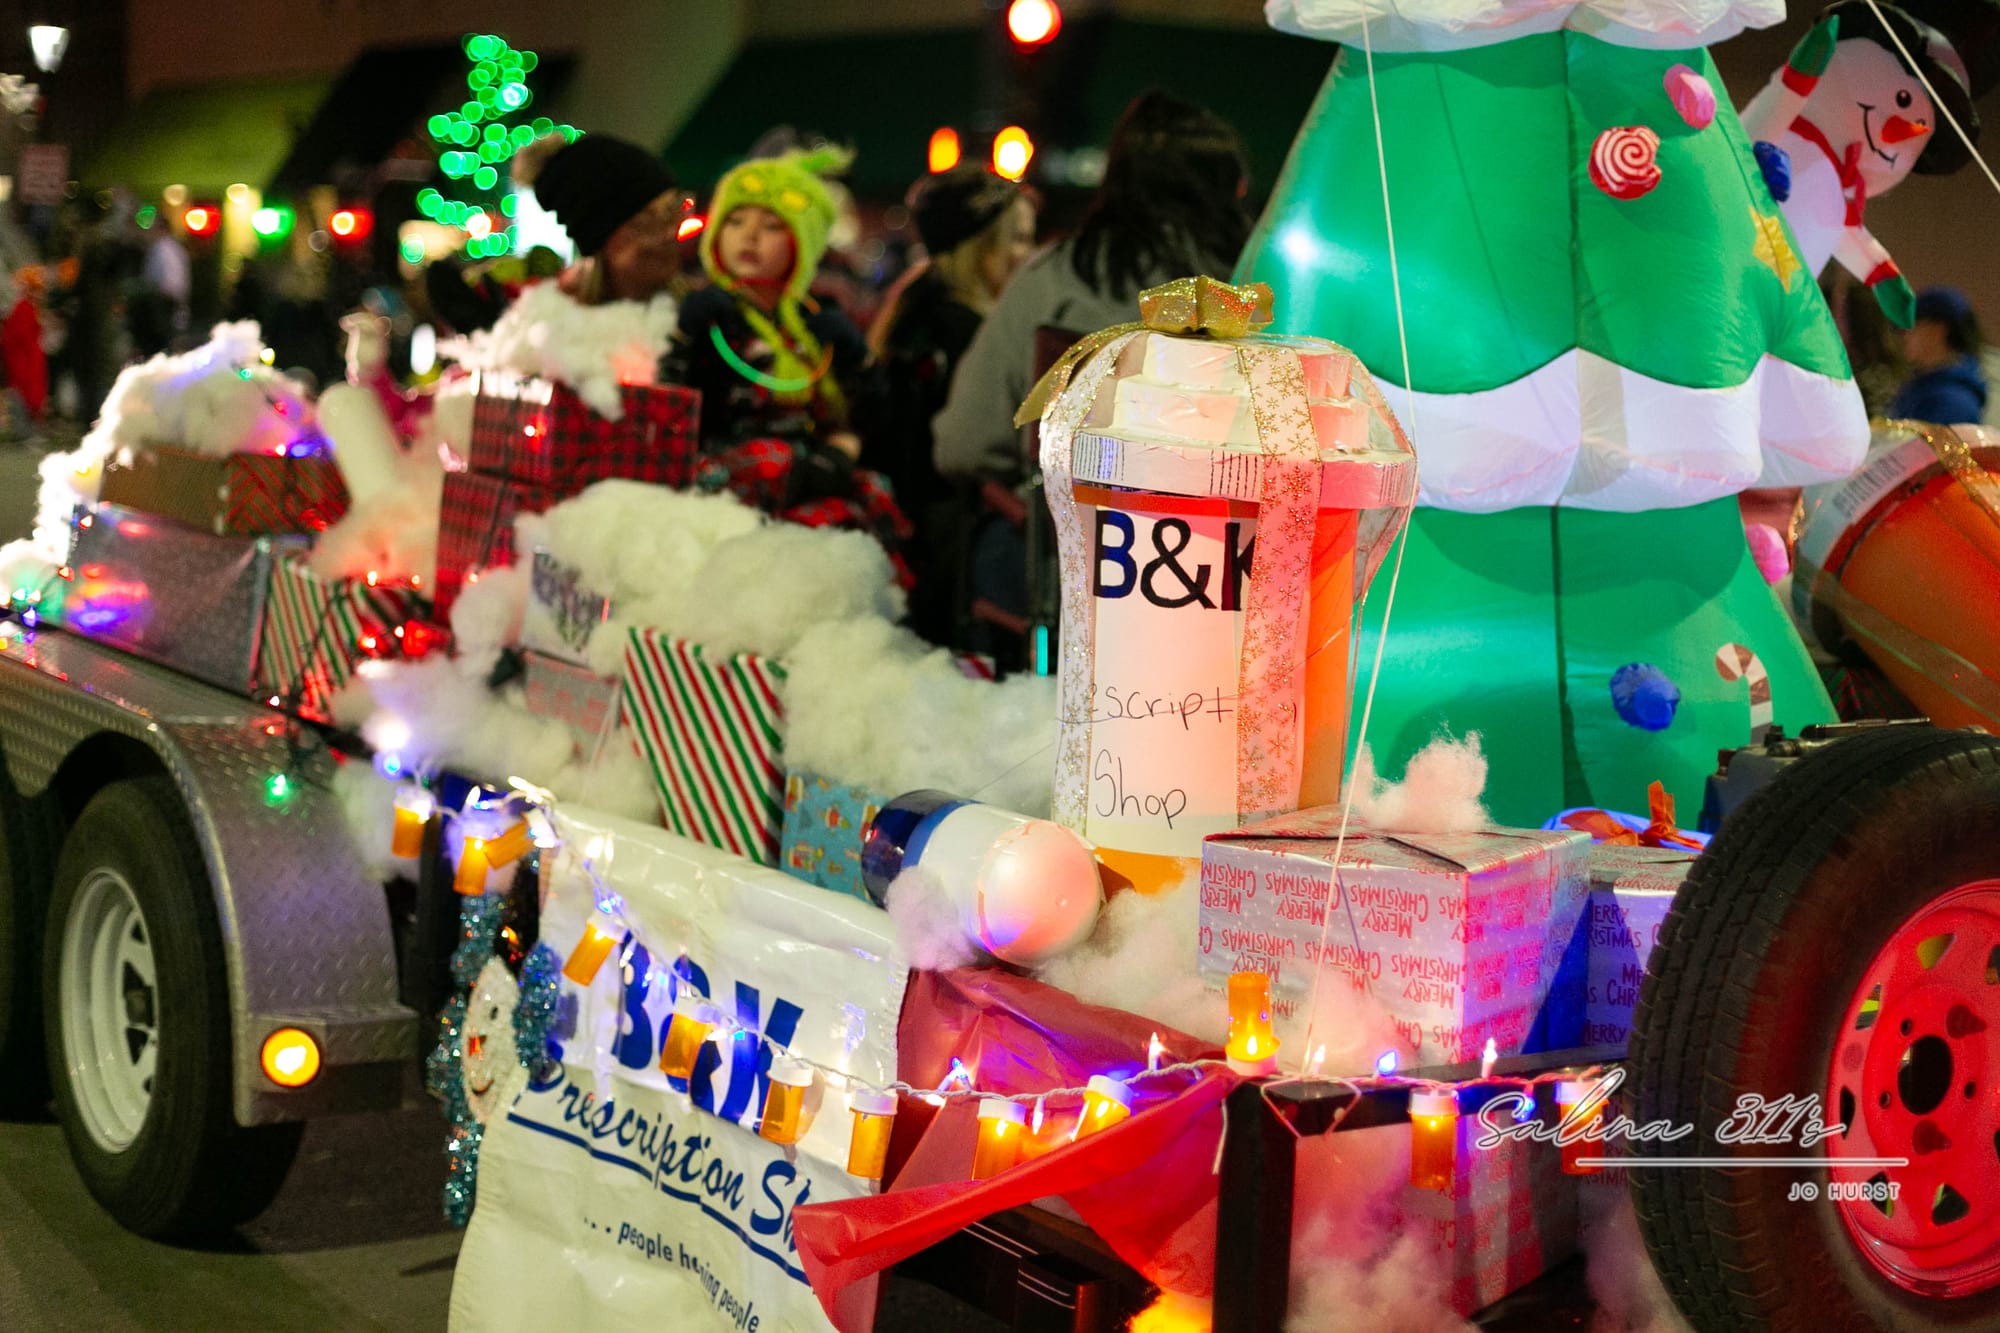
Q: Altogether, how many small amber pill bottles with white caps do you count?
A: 12